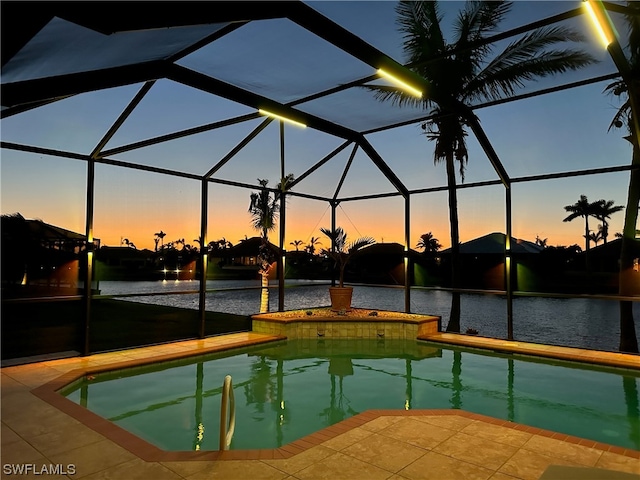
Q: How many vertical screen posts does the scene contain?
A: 6